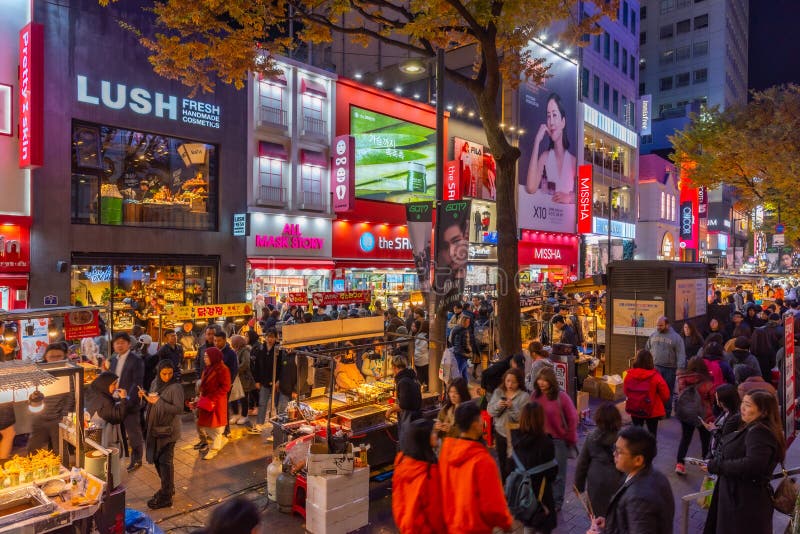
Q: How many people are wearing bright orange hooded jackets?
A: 2